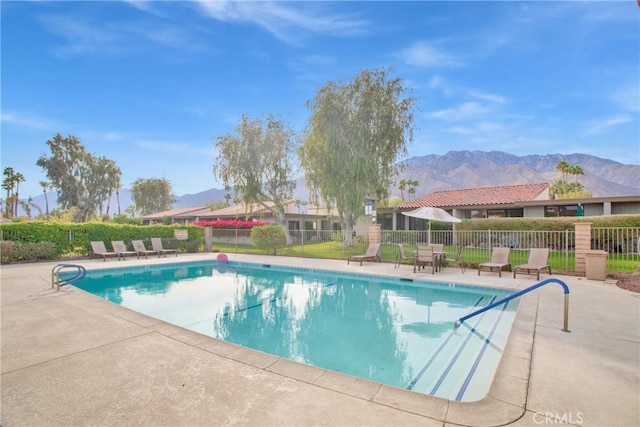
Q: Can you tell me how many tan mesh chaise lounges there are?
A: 7